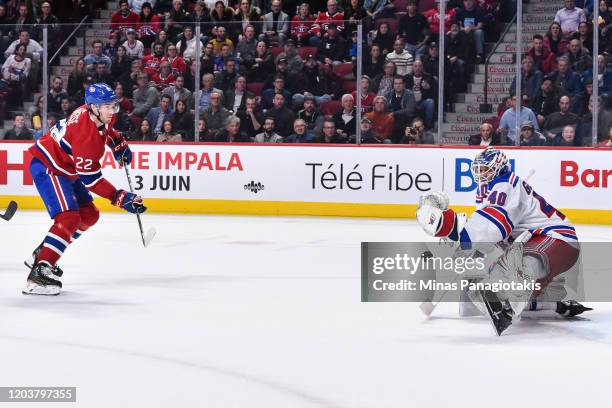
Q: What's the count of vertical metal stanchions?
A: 6